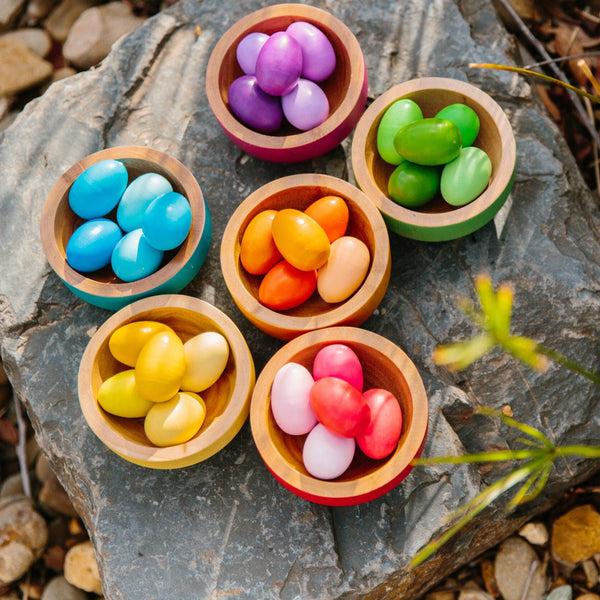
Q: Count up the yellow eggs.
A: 5